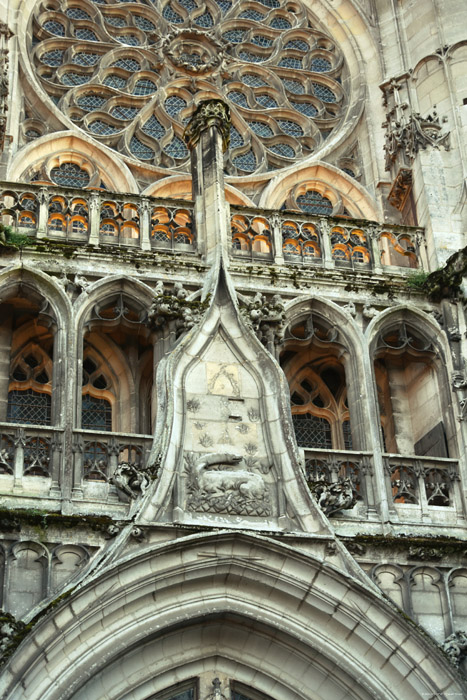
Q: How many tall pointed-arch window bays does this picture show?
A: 4